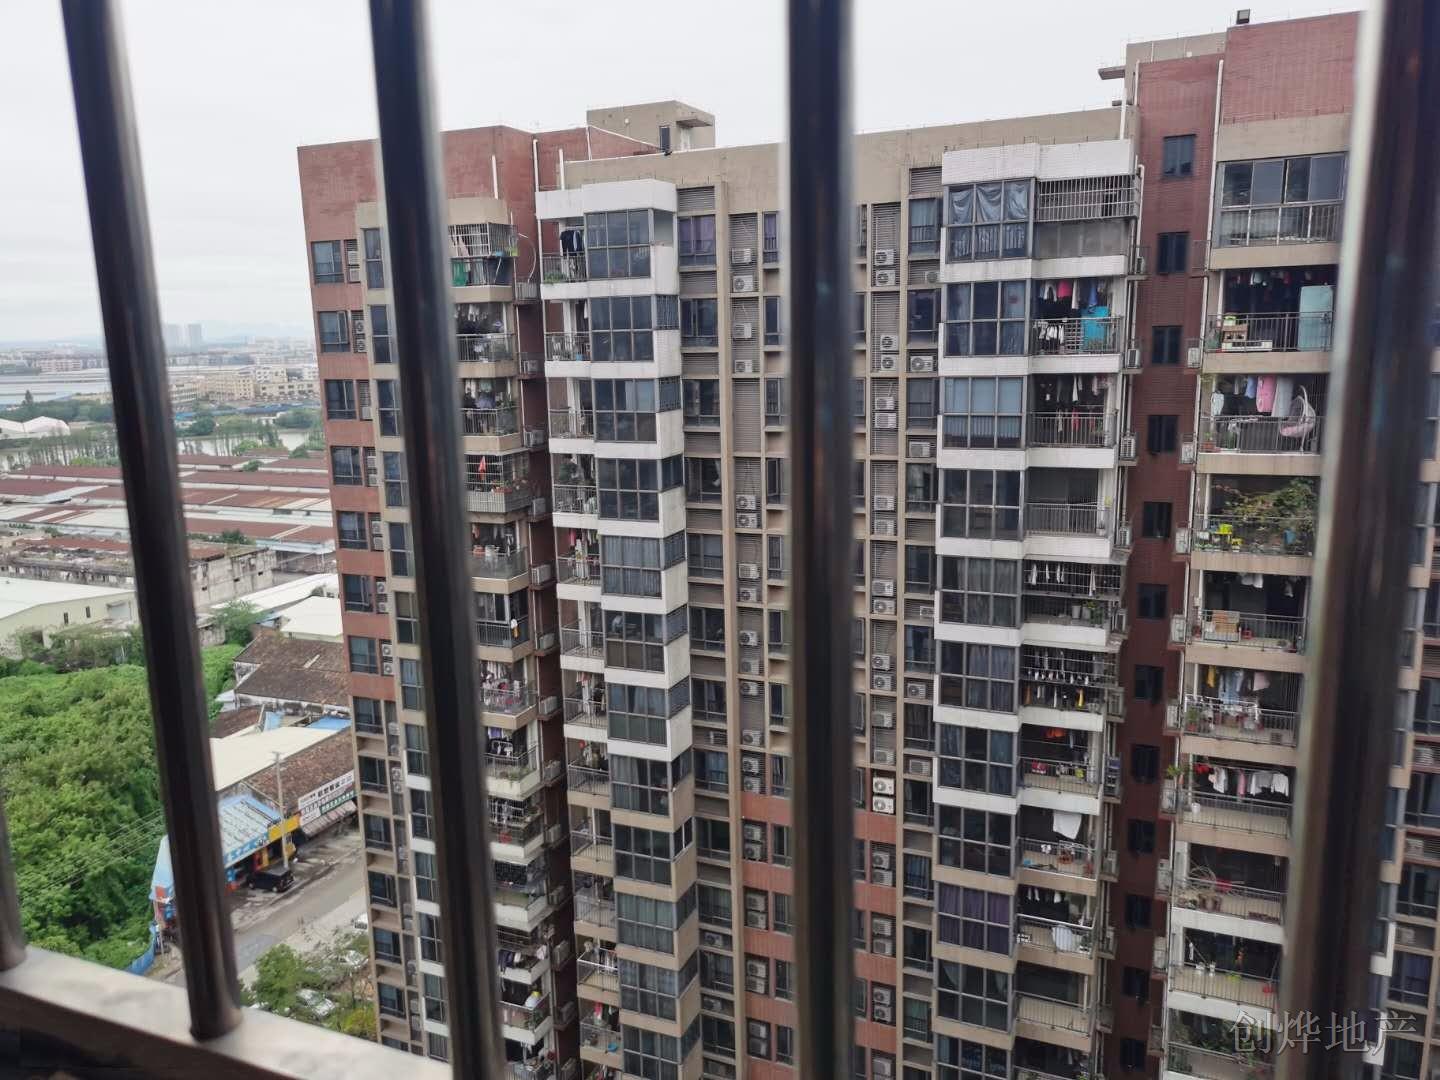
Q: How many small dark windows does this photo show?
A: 12